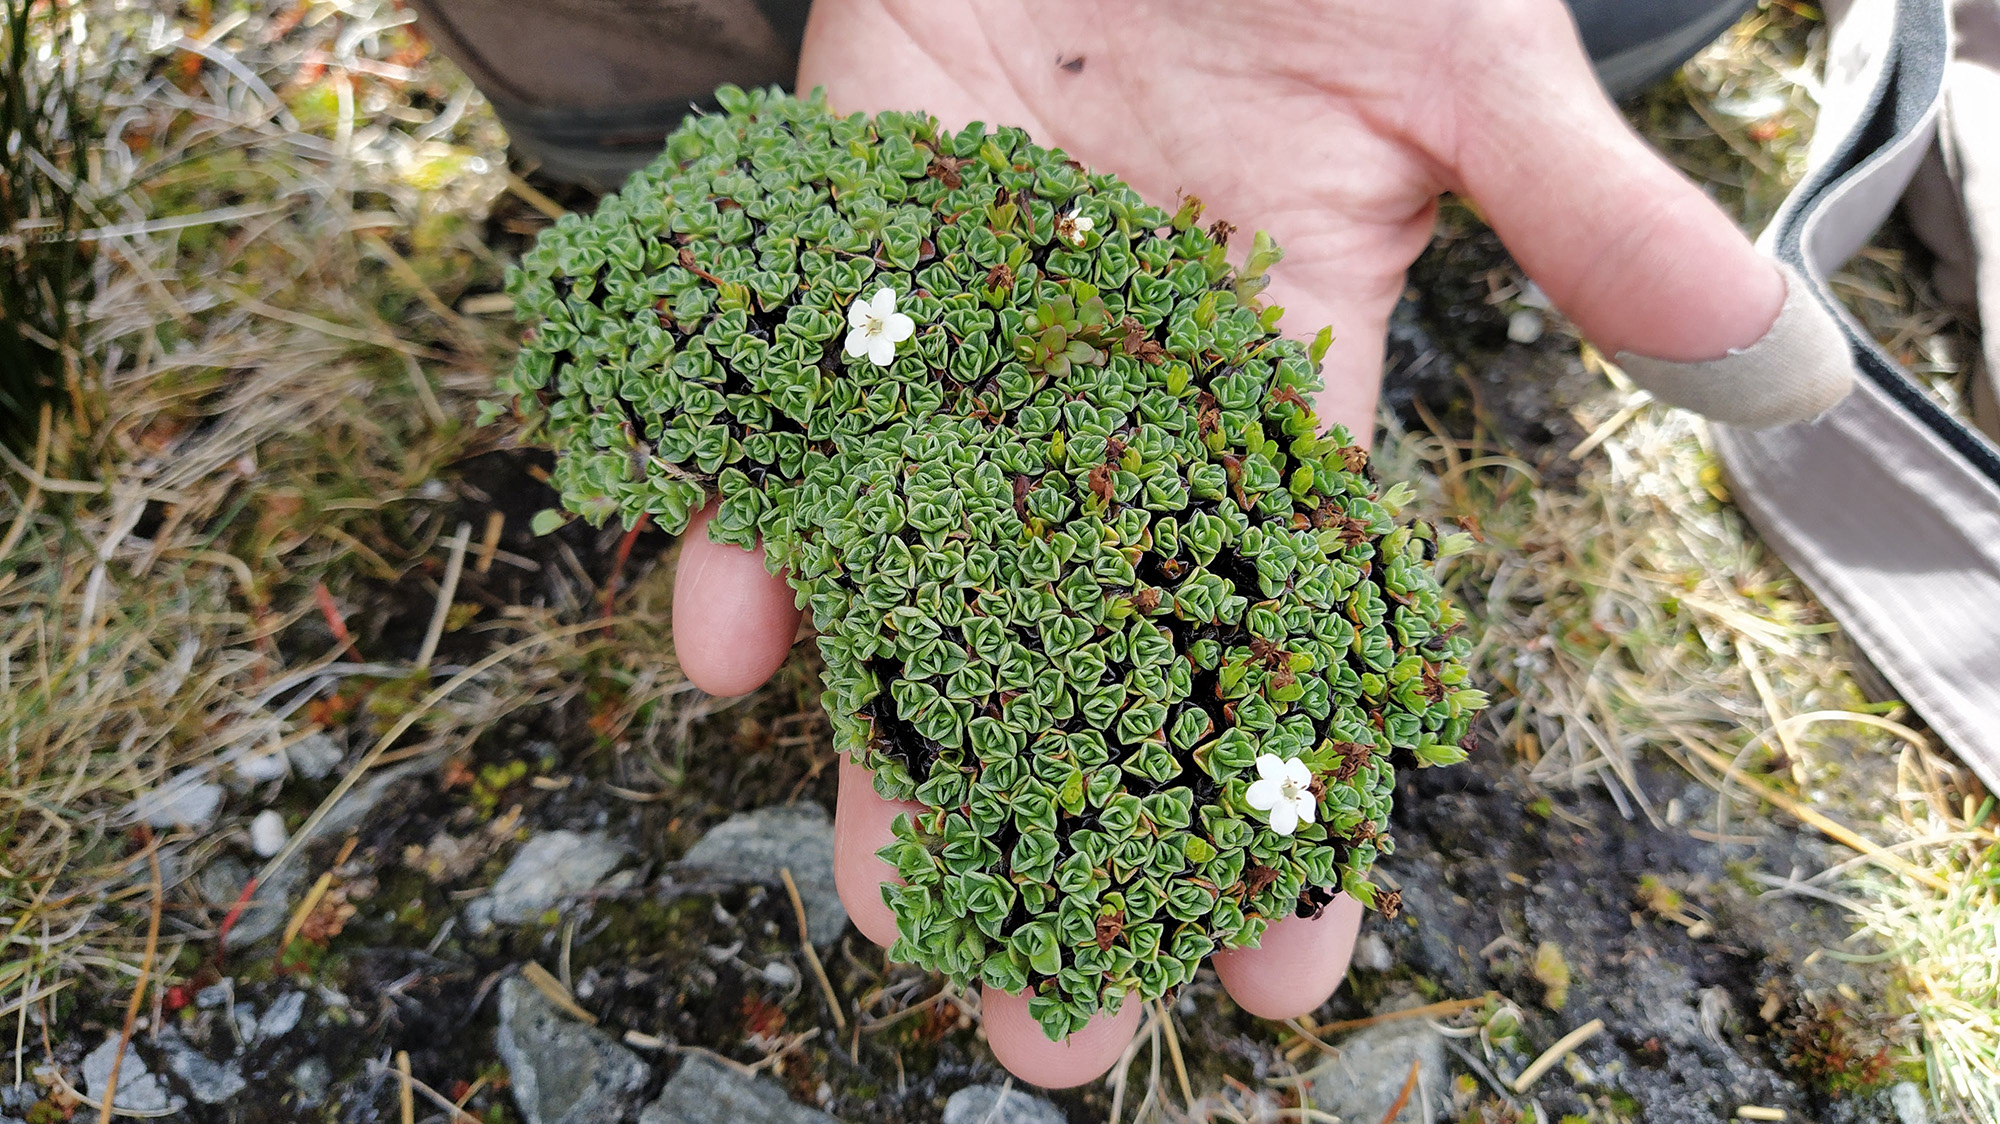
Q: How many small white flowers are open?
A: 2